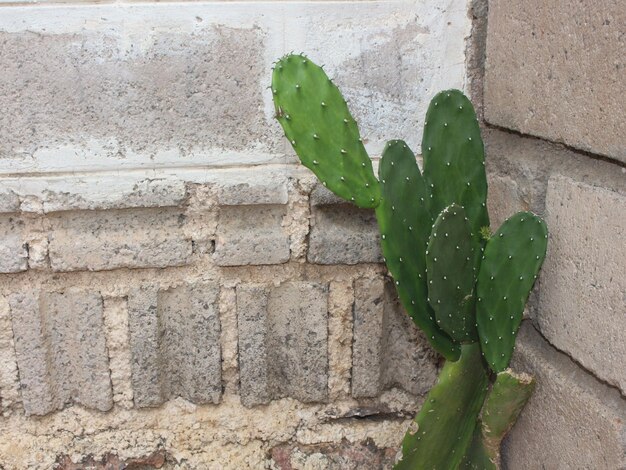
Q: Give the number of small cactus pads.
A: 5